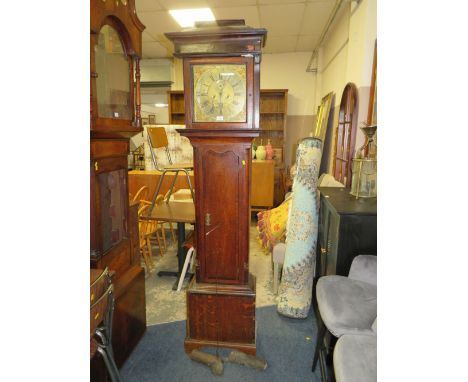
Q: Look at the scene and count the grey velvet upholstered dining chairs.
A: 2